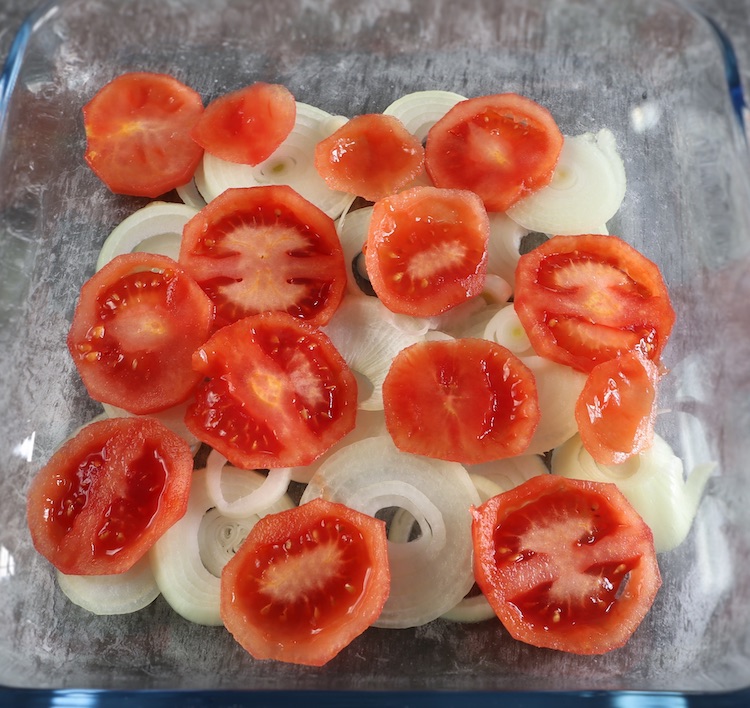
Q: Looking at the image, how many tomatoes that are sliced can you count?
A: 14